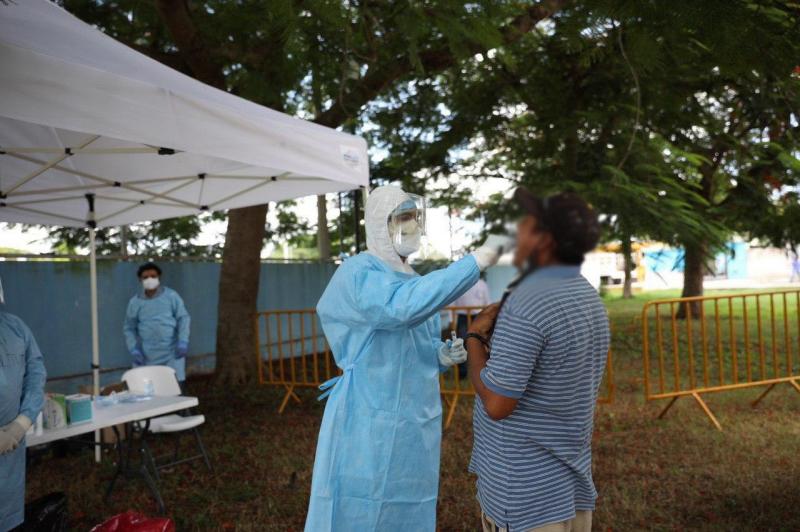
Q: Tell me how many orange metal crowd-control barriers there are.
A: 3